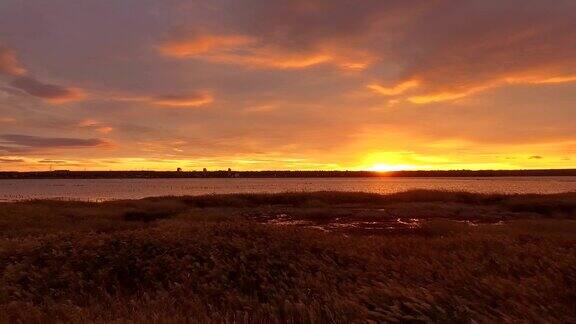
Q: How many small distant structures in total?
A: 3